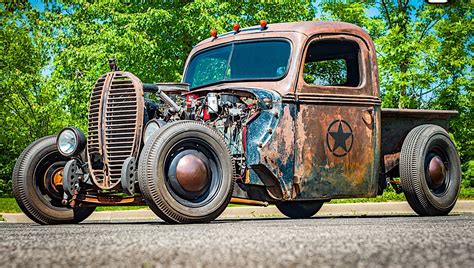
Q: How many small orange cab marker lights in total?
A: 3